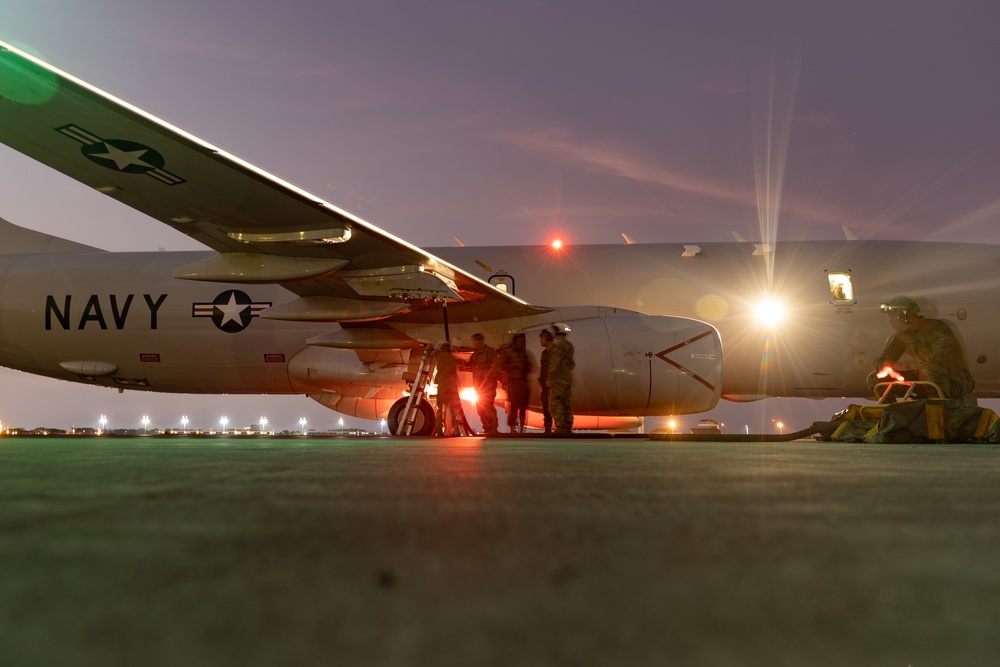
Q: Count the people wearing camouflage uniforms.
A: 6